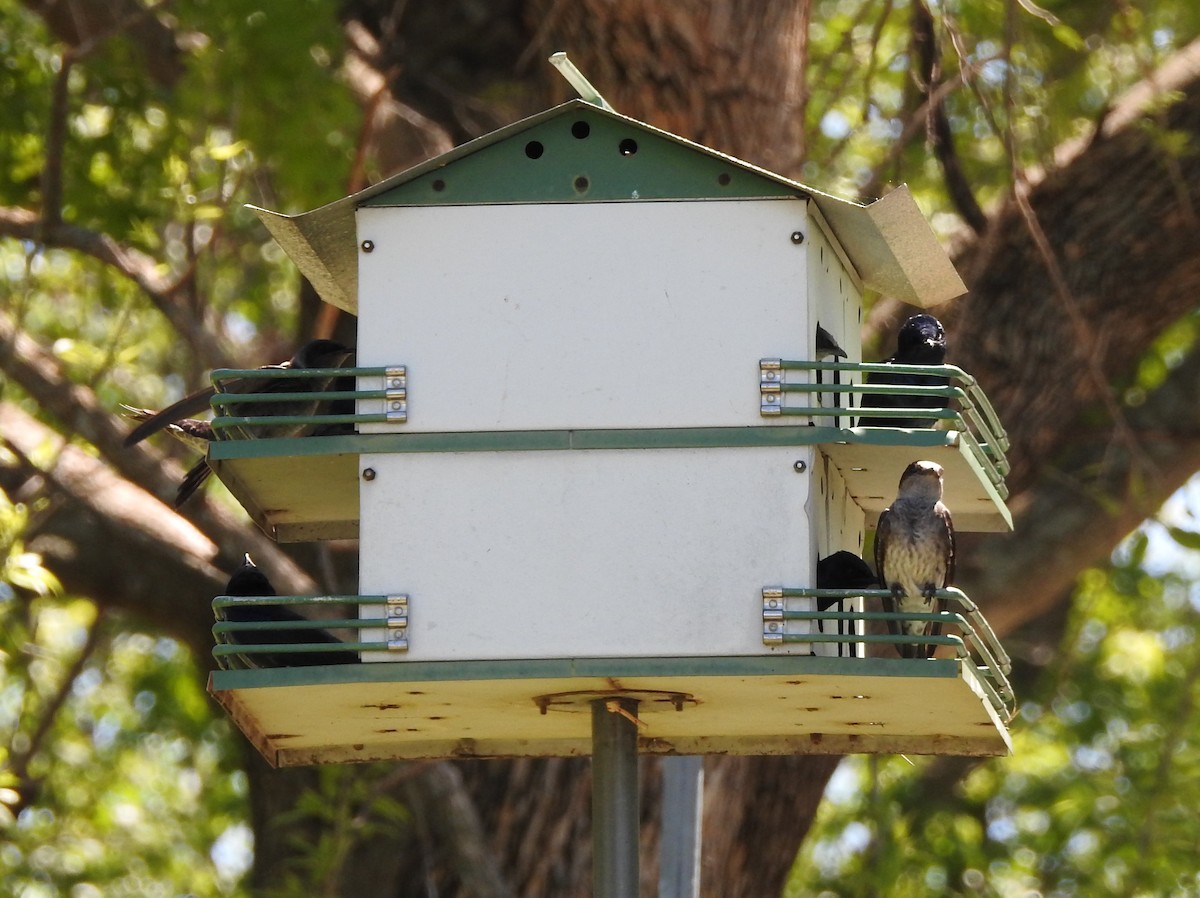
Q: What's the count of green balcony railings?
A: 4